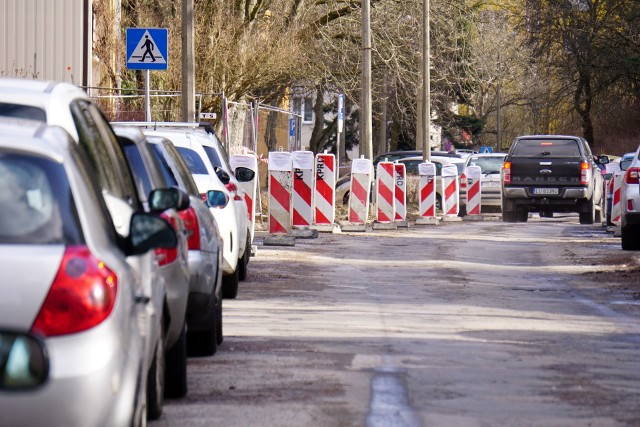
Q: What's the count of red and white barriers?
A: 11